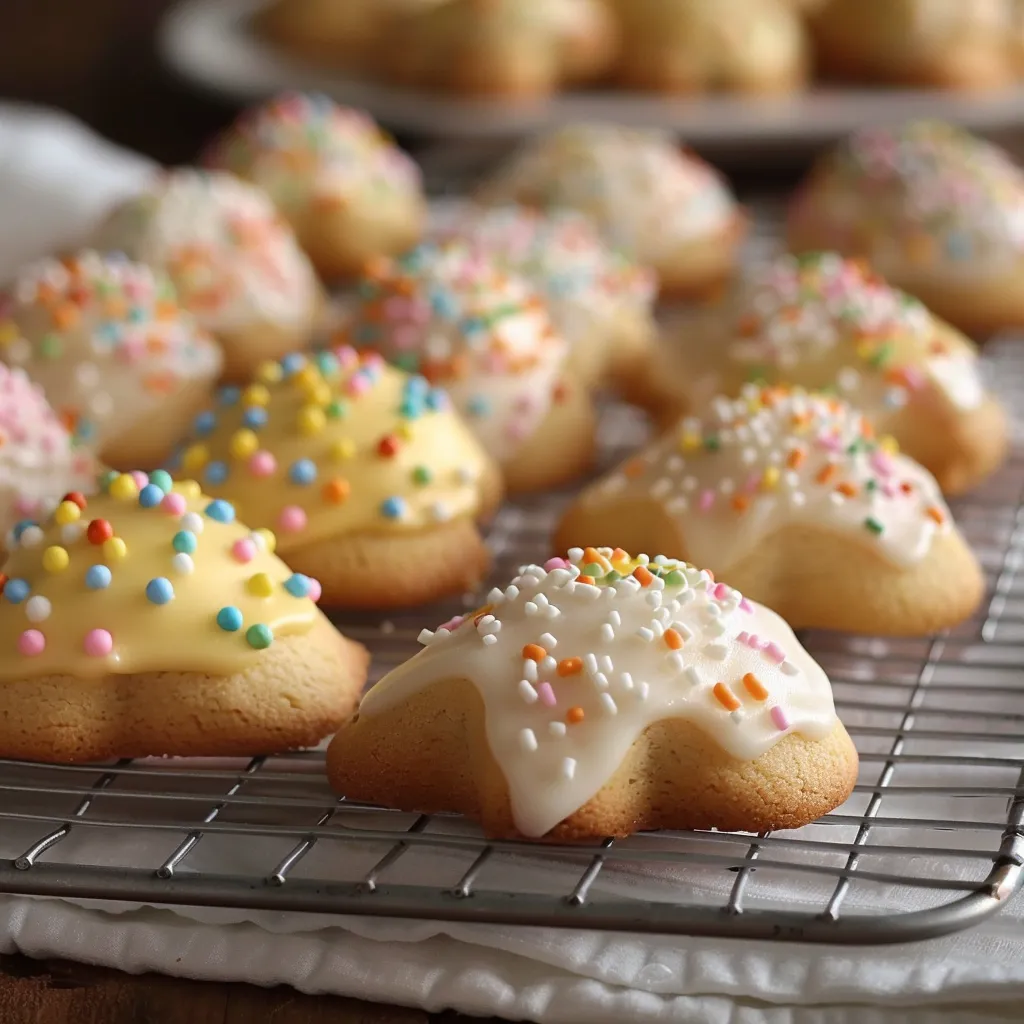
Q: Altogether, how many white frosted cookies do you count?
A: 11